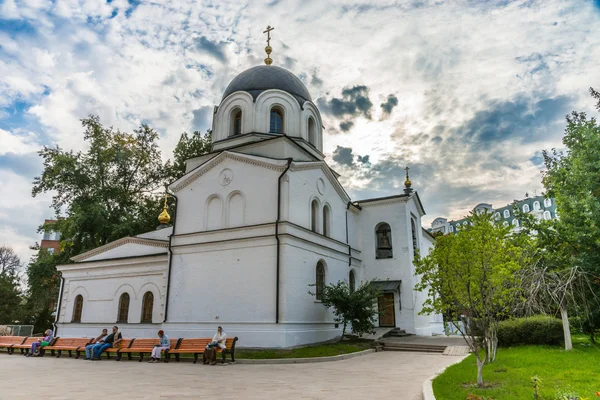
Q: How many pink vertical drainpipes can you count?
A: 0